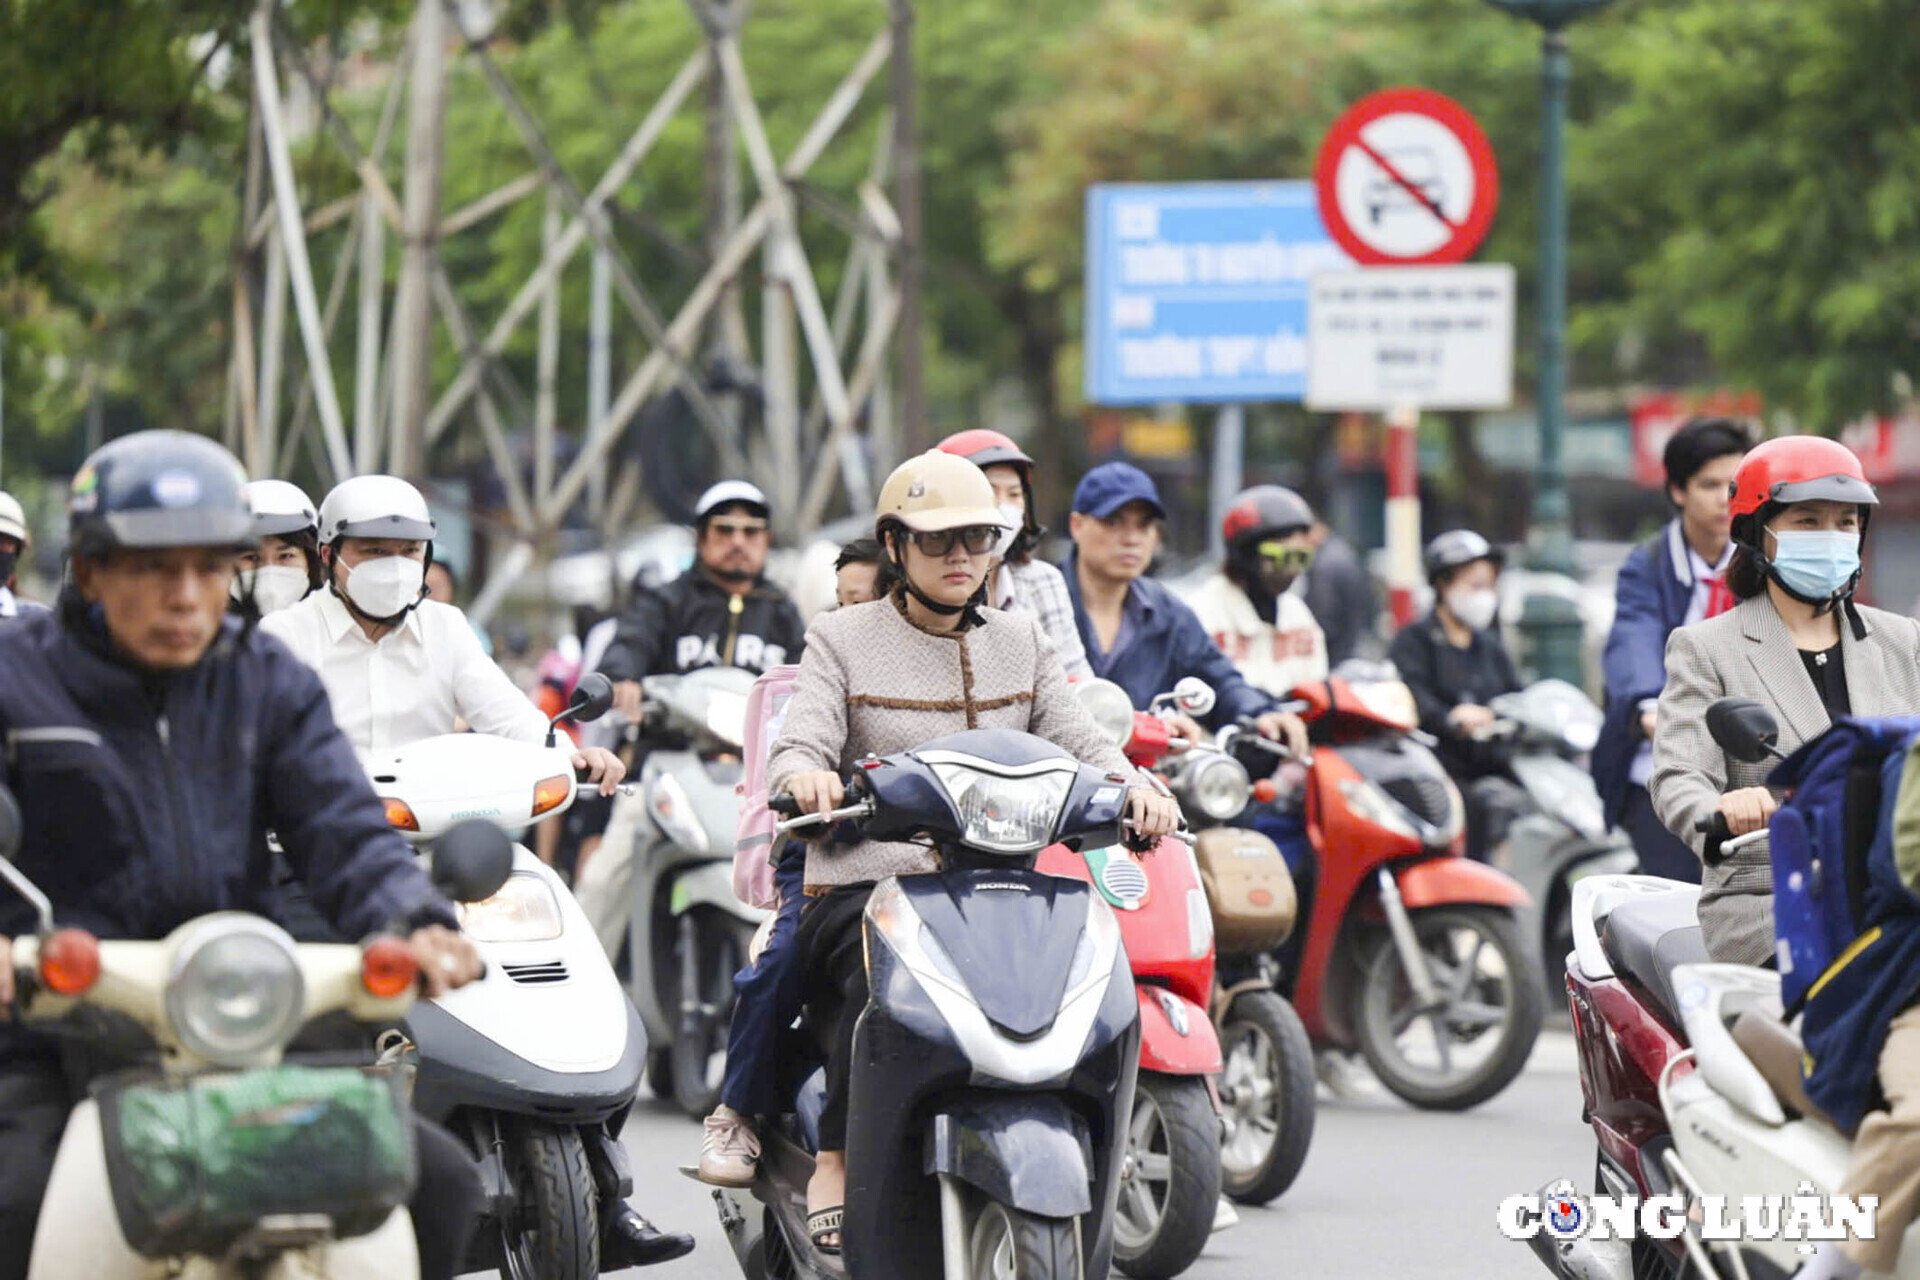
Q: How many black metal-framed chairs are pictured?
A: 0